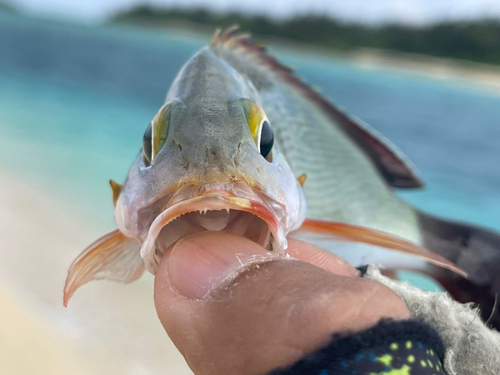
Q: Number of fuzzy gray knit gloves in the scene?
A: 1